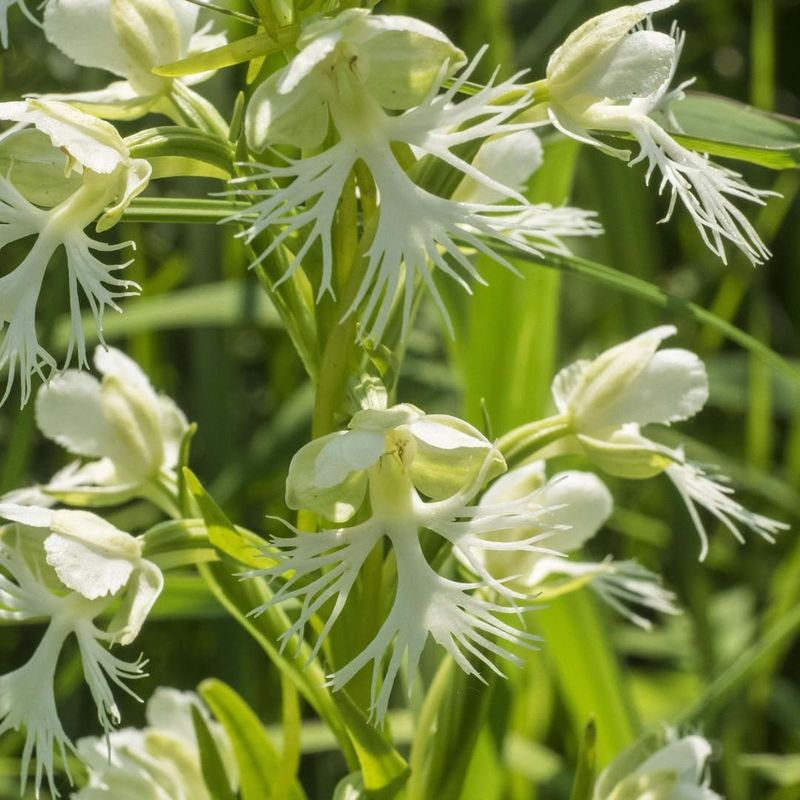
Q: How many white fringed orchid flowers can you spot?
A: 12